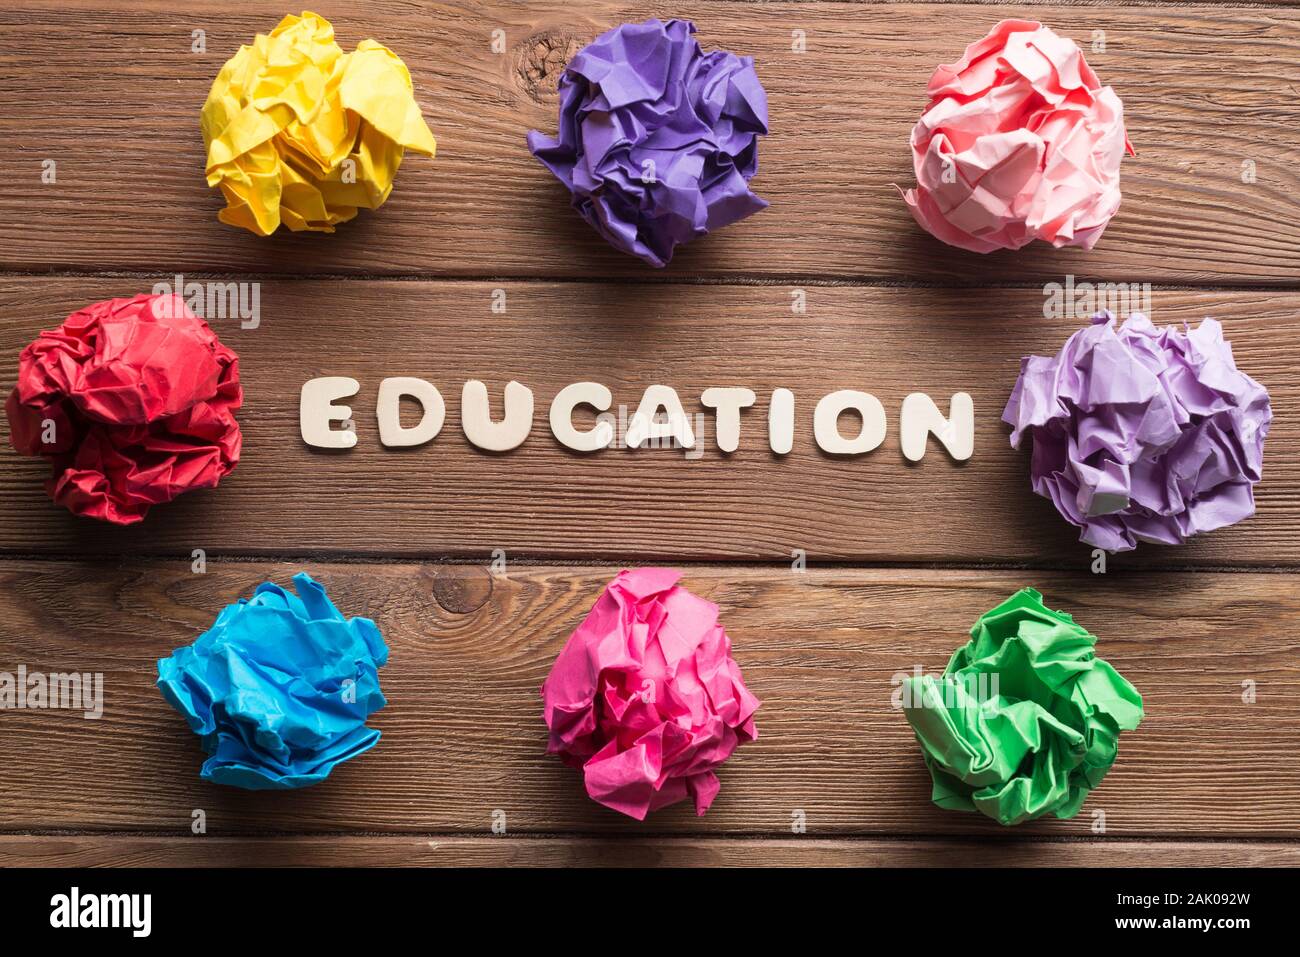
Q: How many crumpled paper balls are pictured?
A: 8